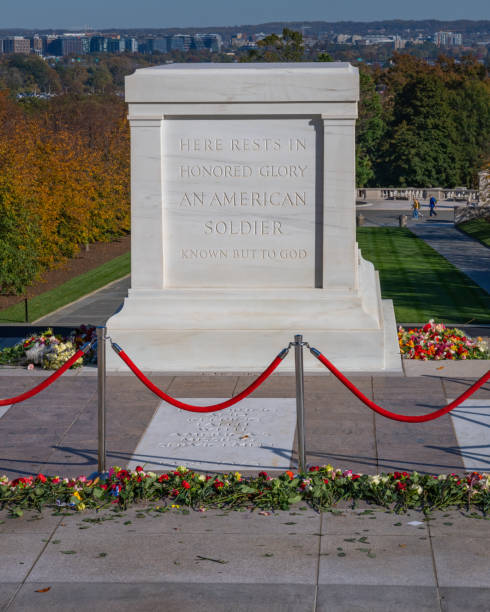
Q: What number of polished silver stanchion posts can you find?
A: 2